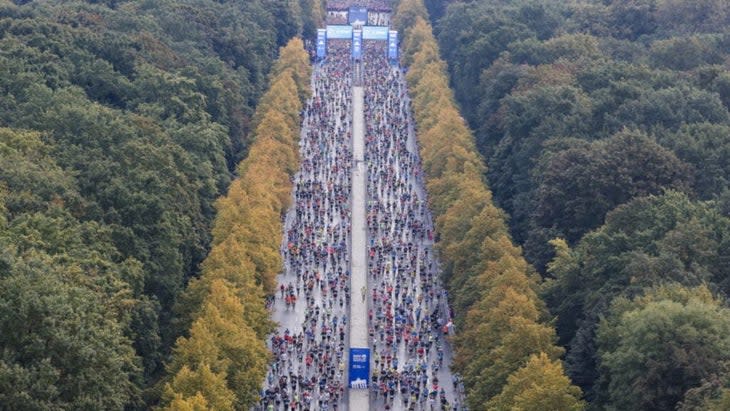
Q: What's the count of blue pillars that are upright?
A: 3